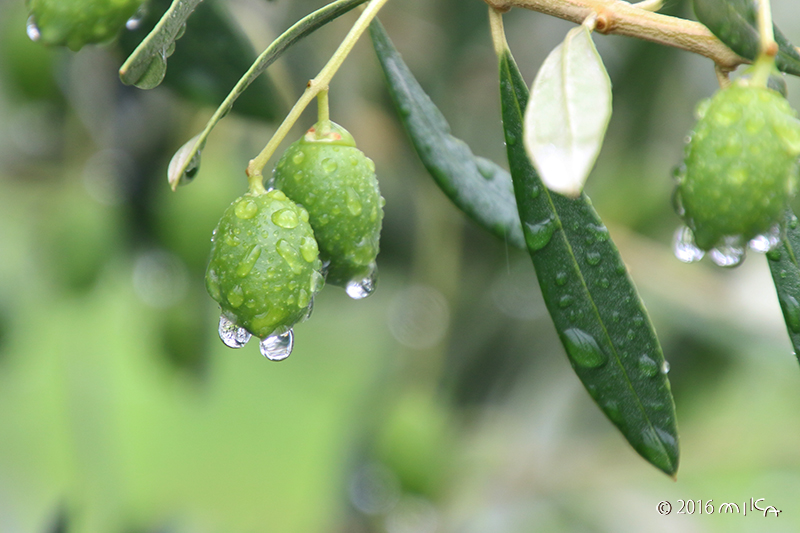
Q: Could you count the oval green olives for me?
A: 4